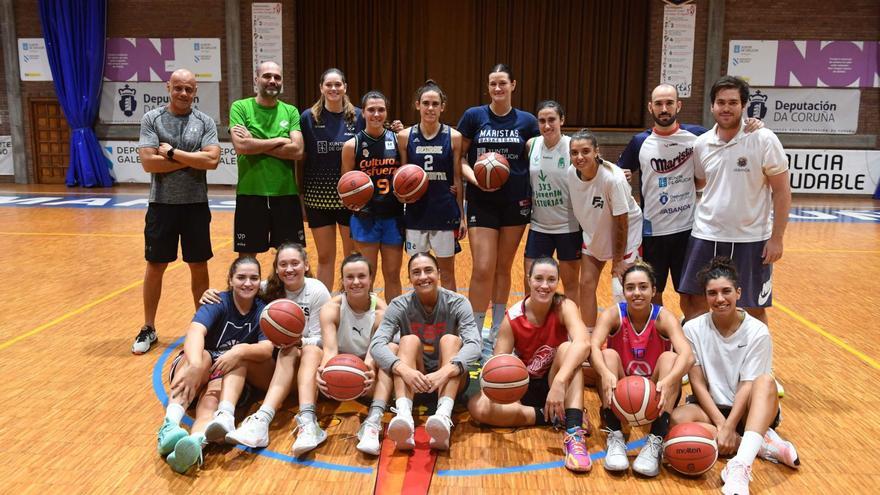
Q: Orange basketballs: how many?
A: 8